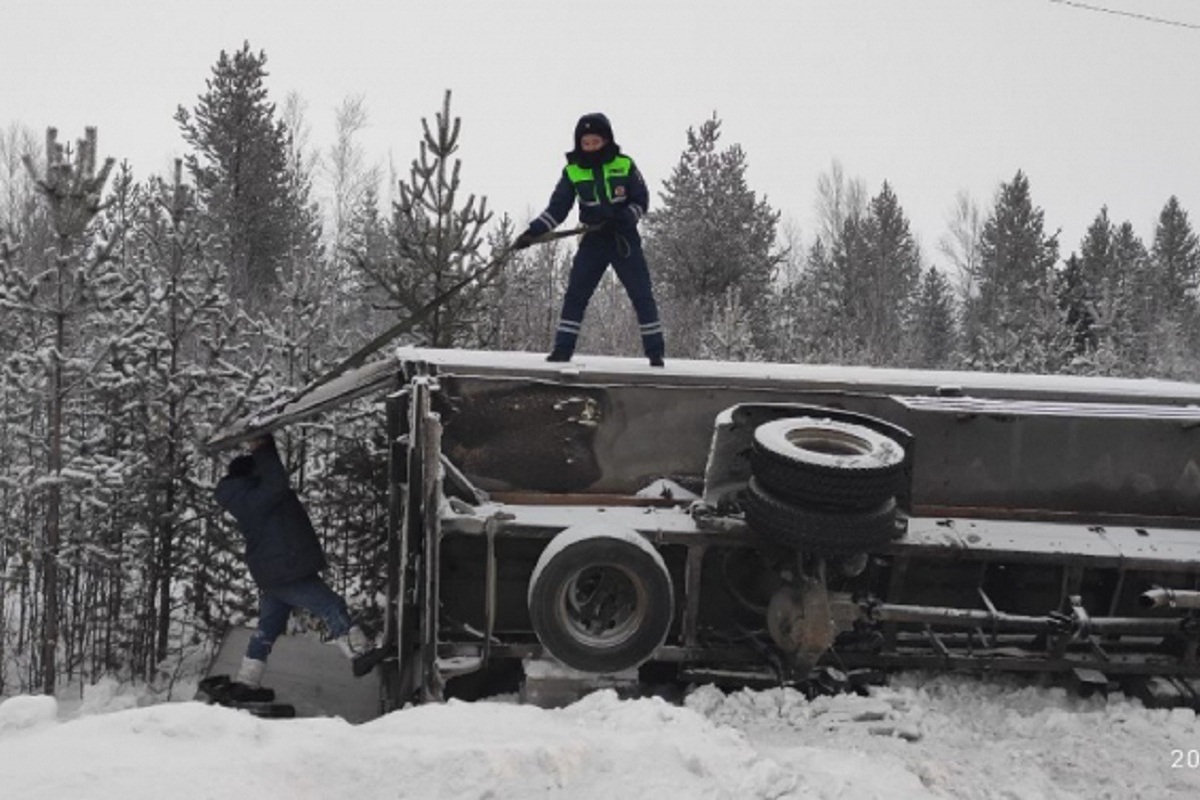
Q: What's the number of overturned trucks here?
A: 1